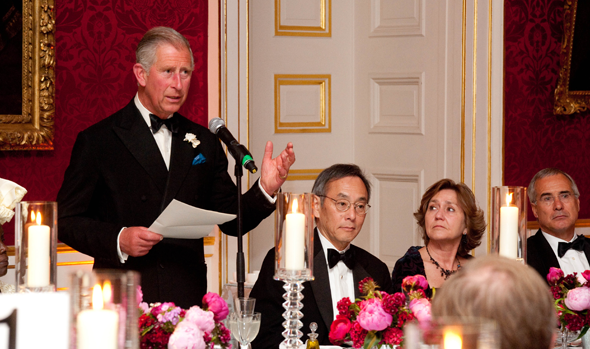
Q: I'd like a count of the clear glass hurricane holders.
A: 5